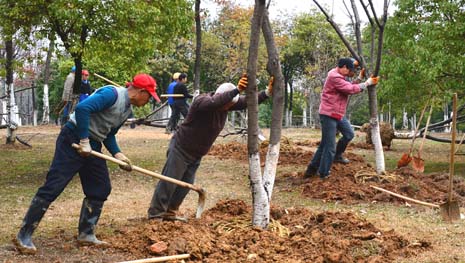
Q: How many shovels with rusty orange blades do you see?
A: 2